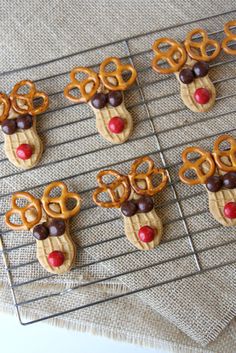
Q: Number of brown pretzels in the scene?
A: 13